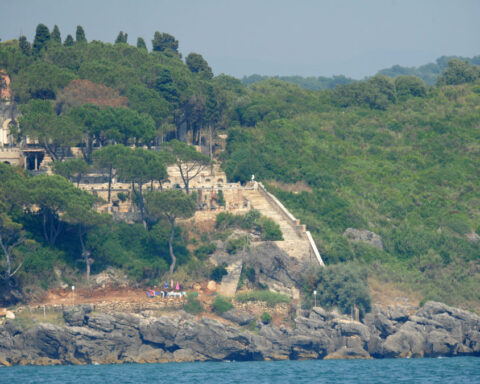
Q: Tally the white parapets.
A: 2